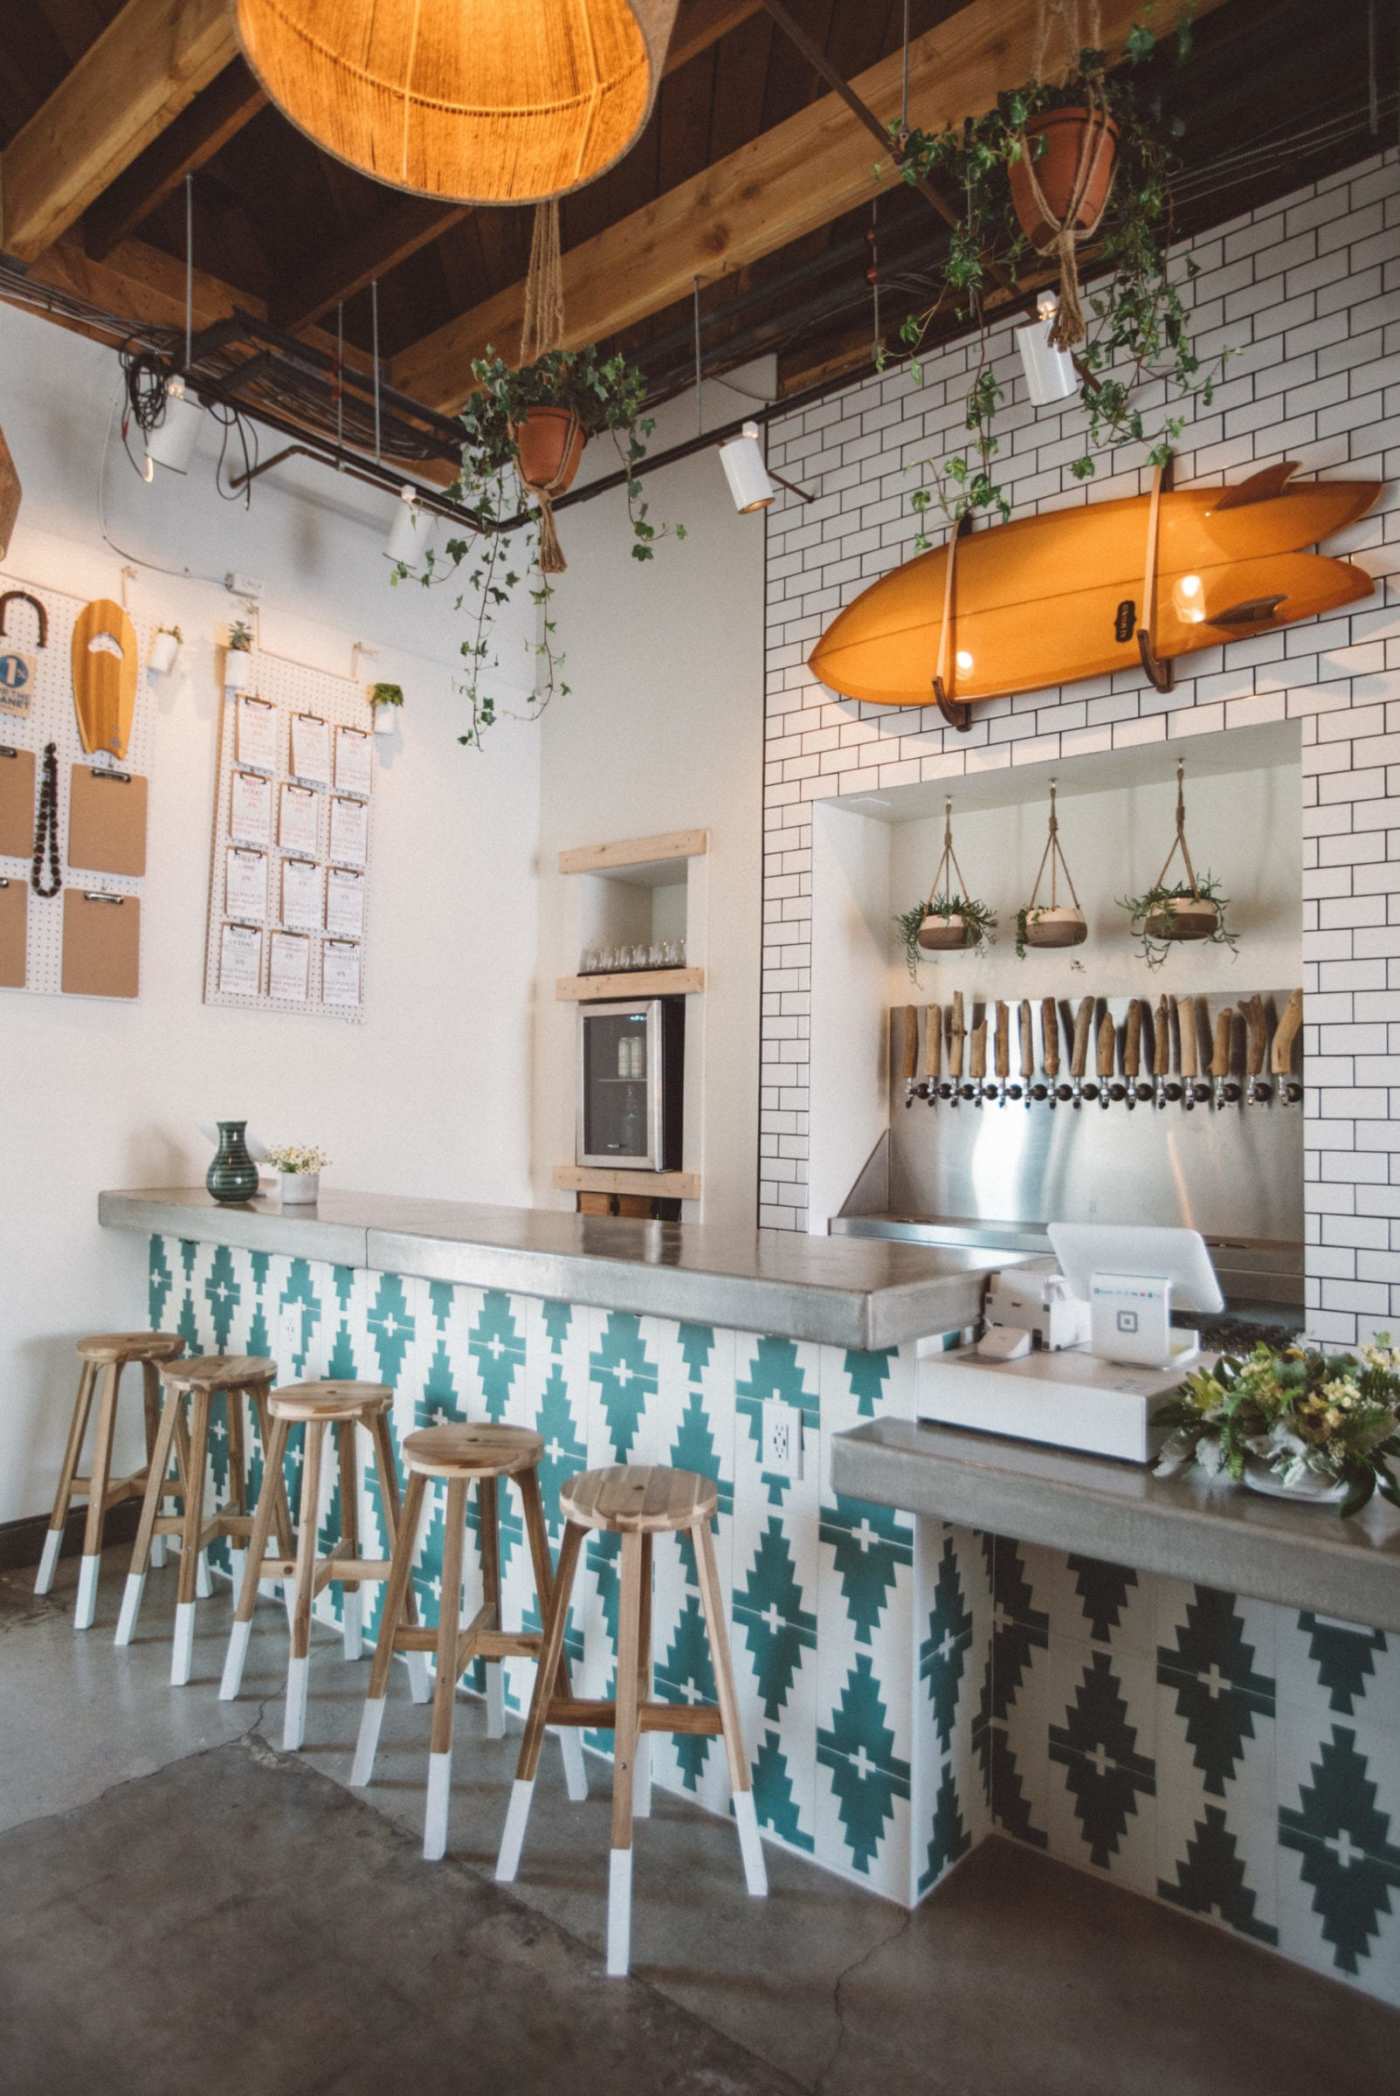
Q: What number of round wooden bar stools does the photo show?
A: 5